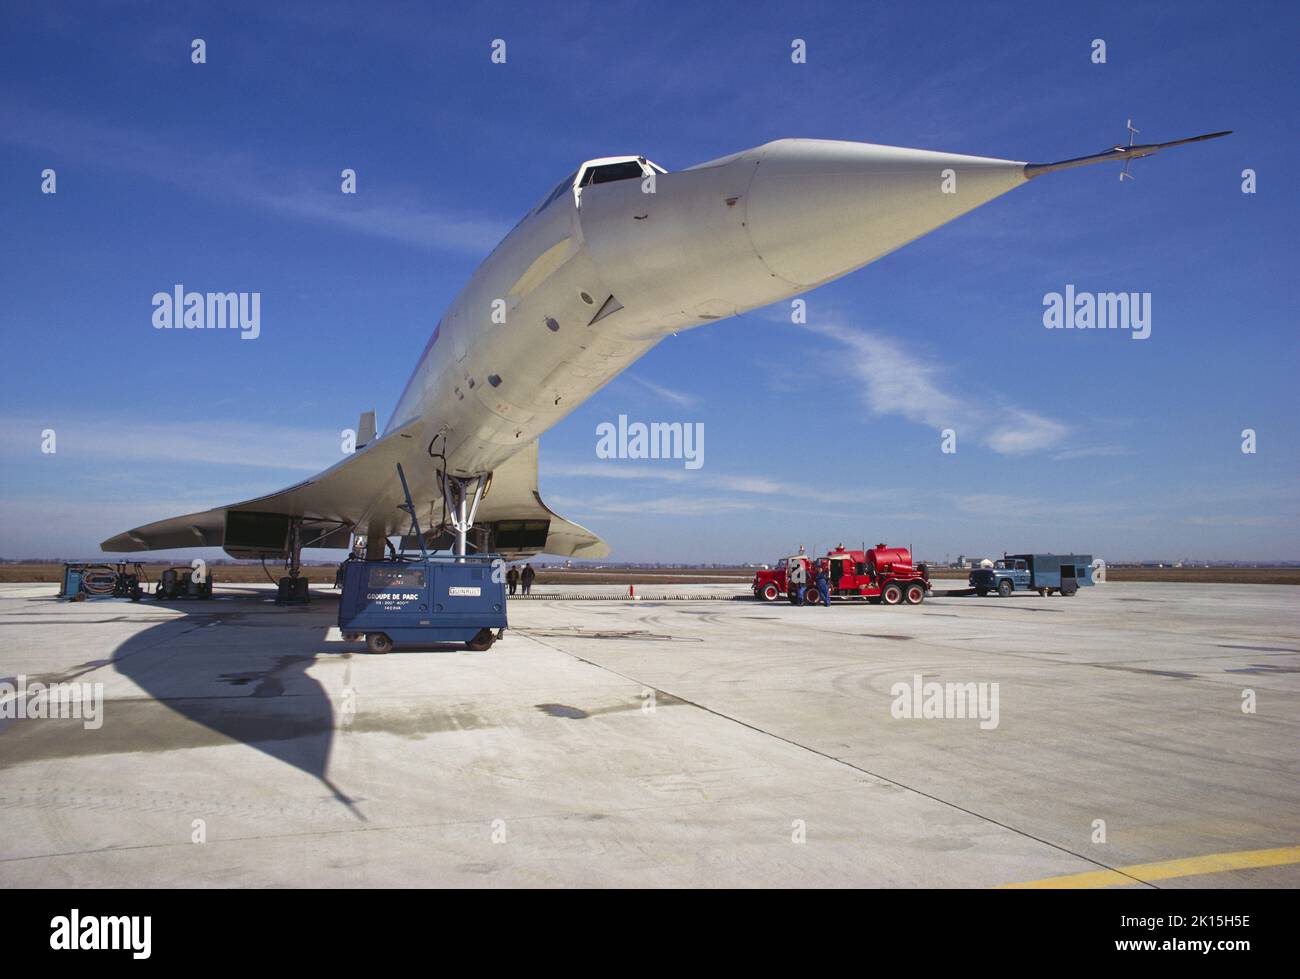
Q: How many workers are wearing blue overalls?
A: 2